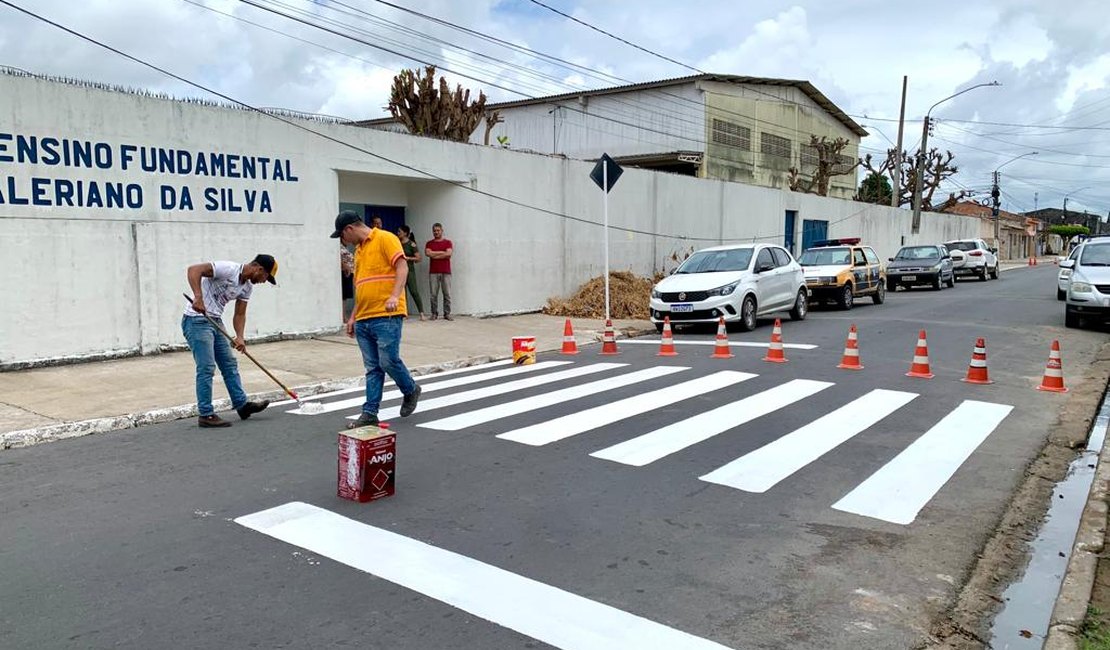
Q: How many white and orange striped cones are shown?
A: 9